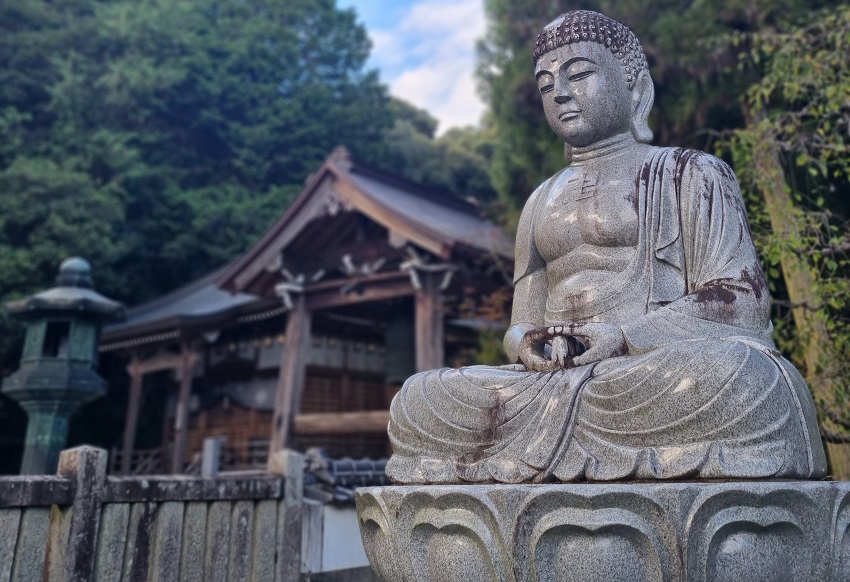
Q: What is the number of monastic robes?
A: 1